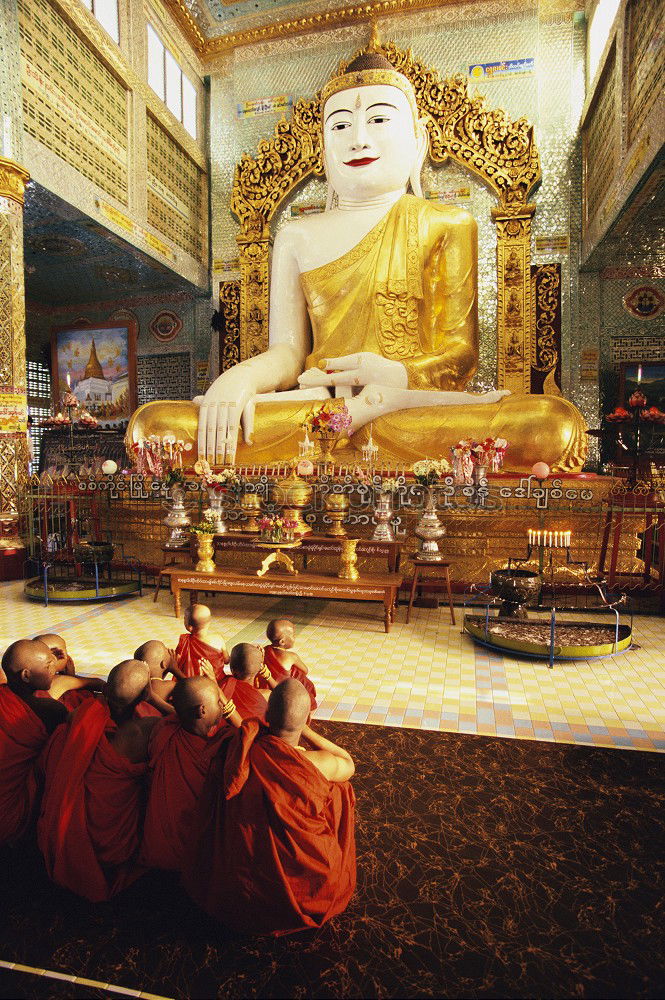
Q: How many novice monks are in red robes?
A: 9